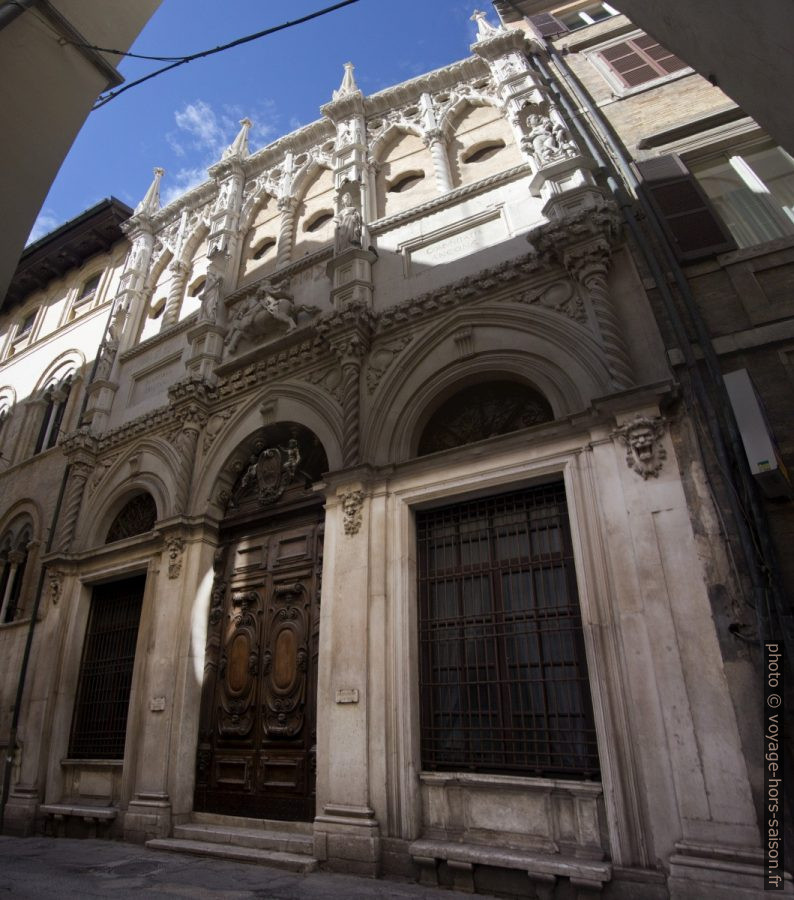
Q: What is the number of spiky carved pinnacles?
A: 4